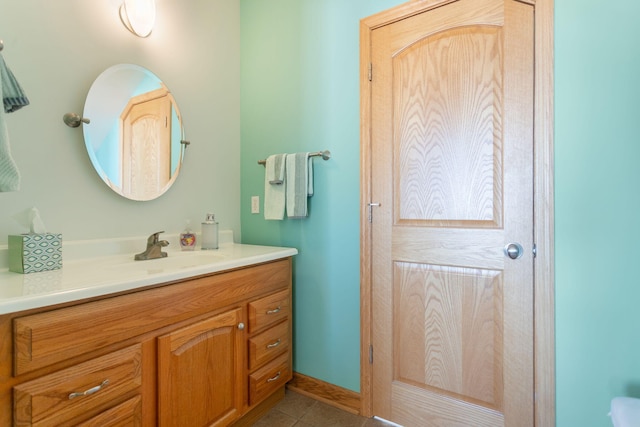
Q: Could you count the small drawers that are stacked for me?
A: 3